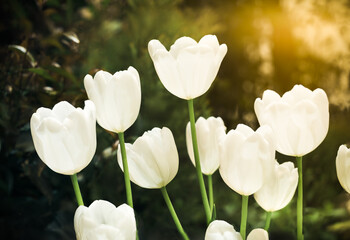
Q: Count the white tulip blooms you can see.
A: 12